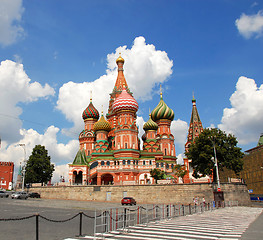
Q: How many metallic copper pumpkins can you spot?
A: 0